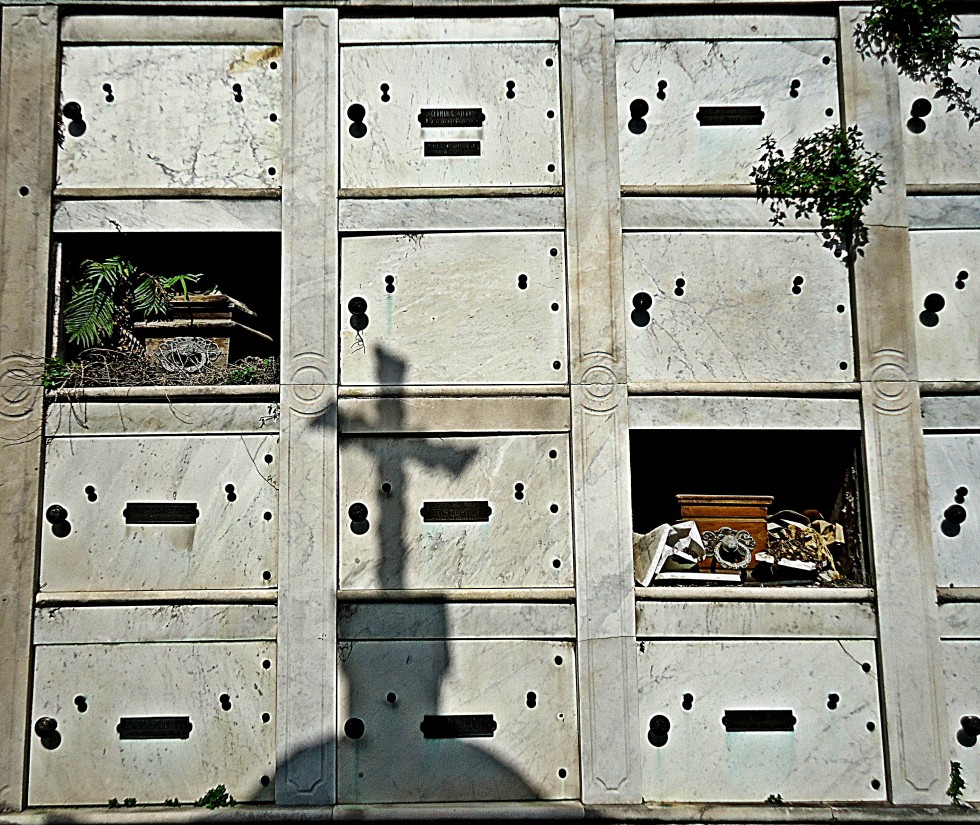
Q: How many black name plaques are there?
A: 8